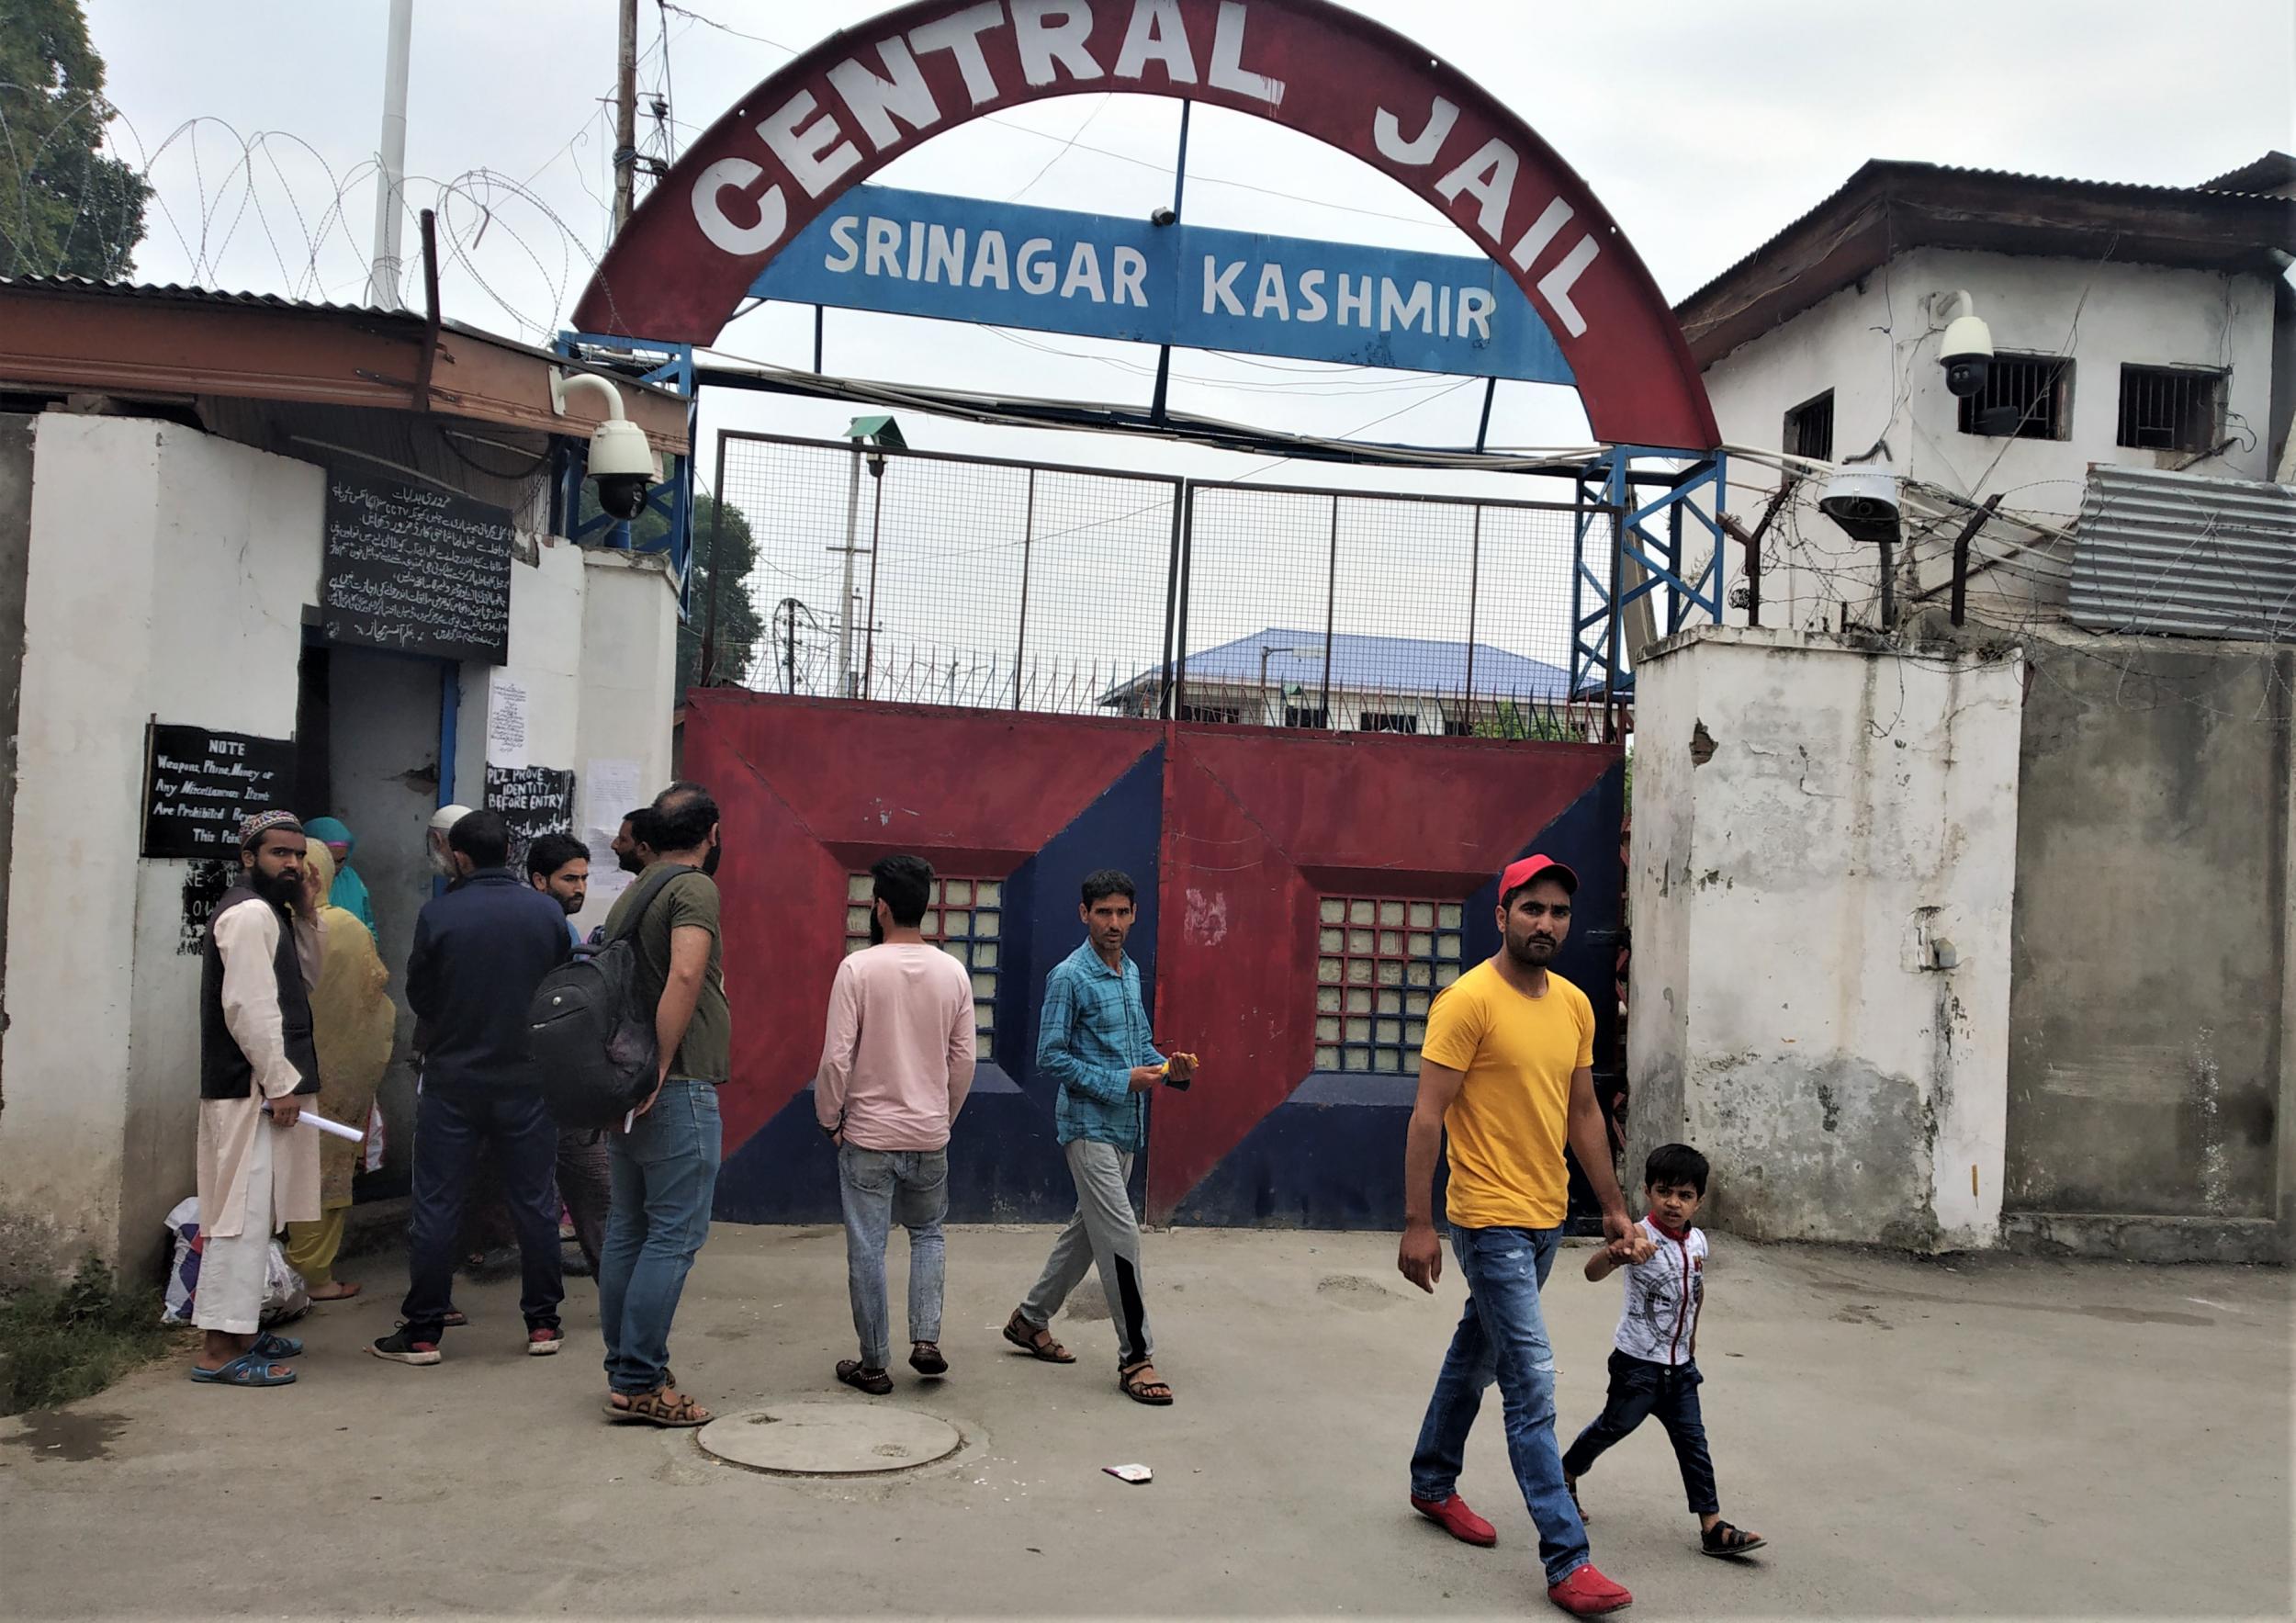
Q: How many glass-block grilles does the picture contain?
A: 2